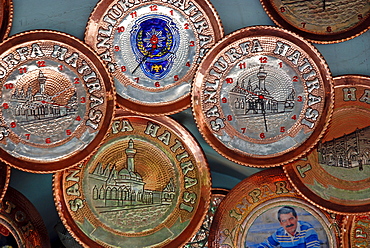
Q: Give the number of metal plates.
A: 12